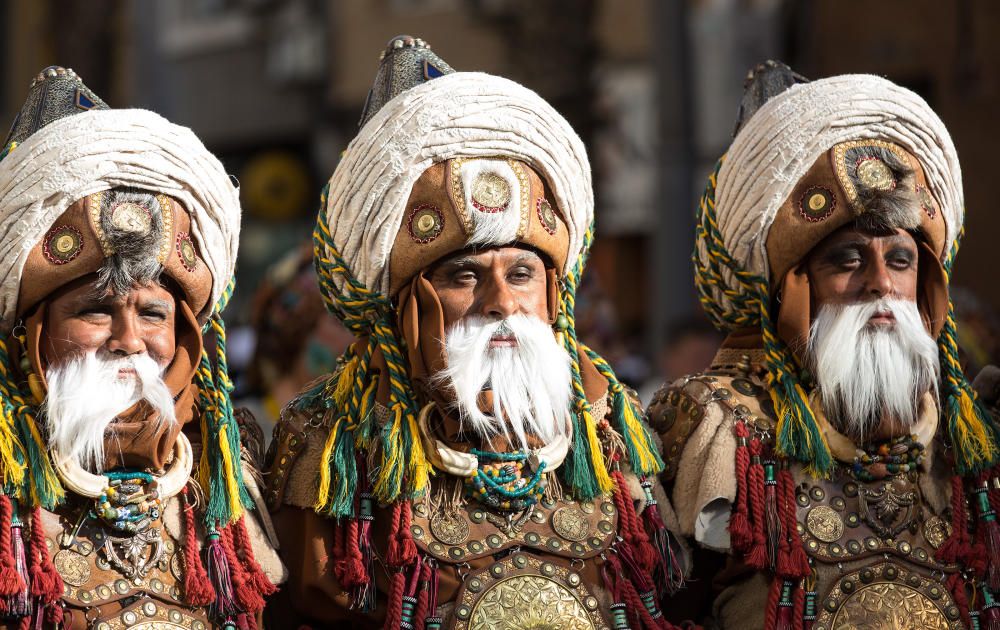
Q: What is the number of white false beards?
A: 3